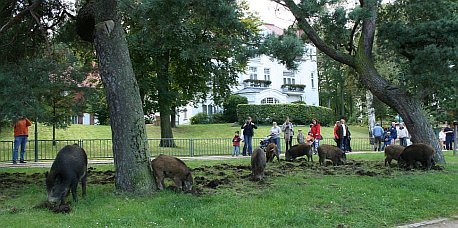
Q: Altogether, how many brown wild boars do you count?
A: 7